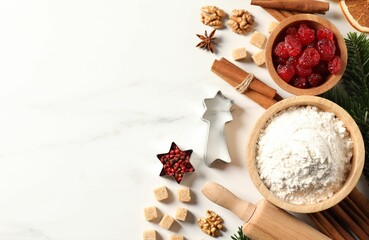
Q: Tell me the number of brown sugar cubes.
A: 11